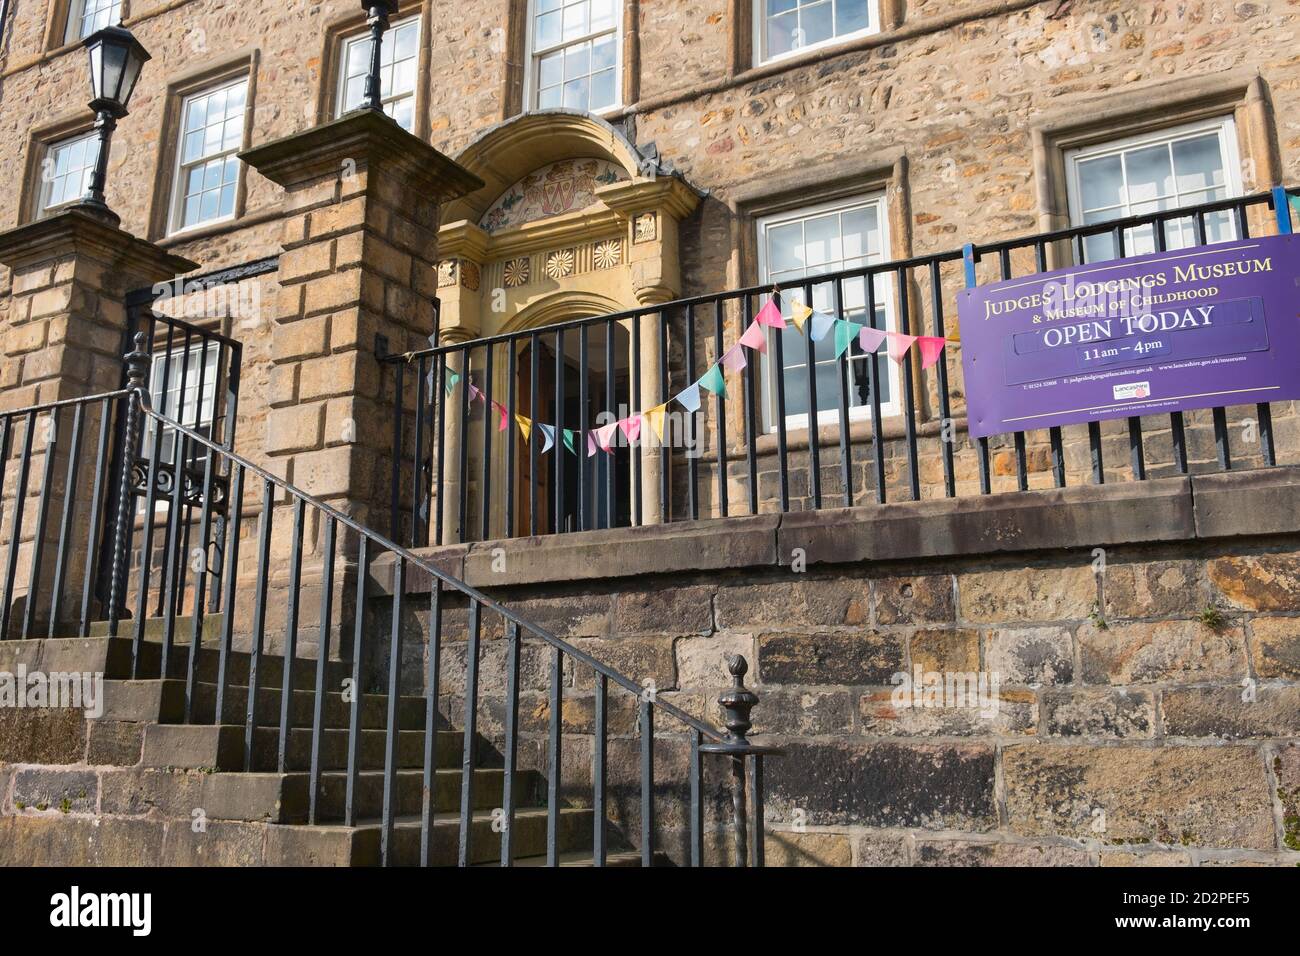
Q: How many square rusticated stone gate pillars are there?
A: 2